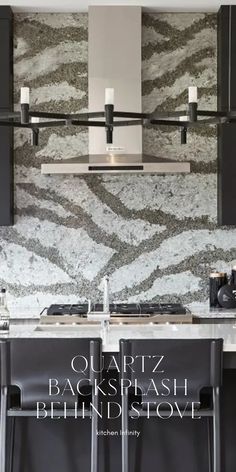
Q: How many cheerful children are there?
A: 0